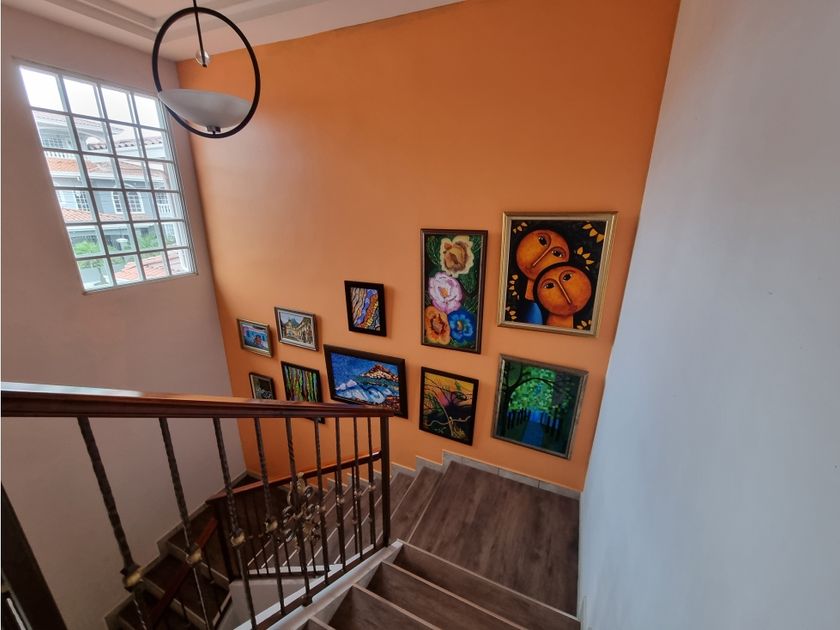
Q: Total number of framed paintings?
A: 10